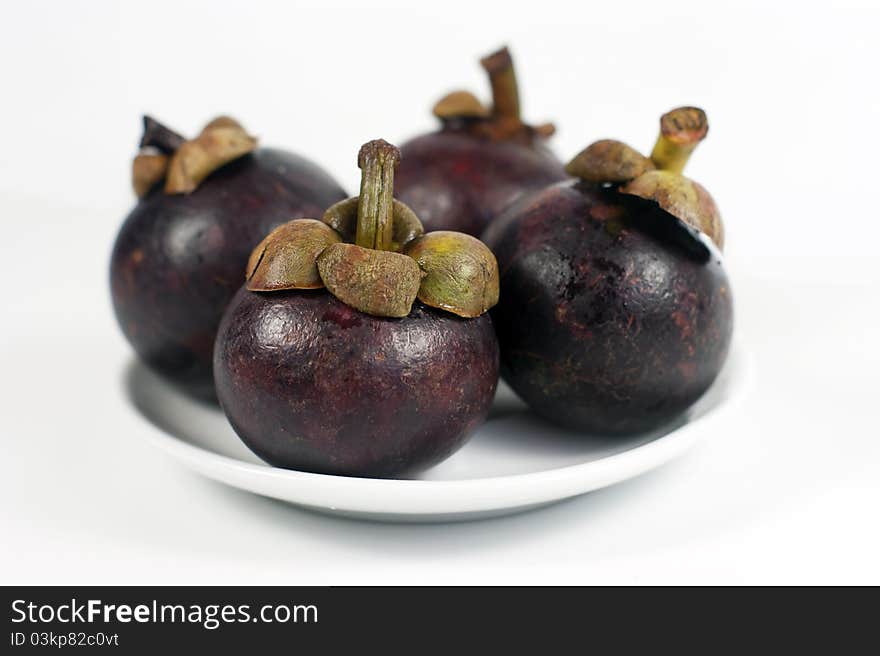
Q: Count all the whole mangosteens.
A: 4